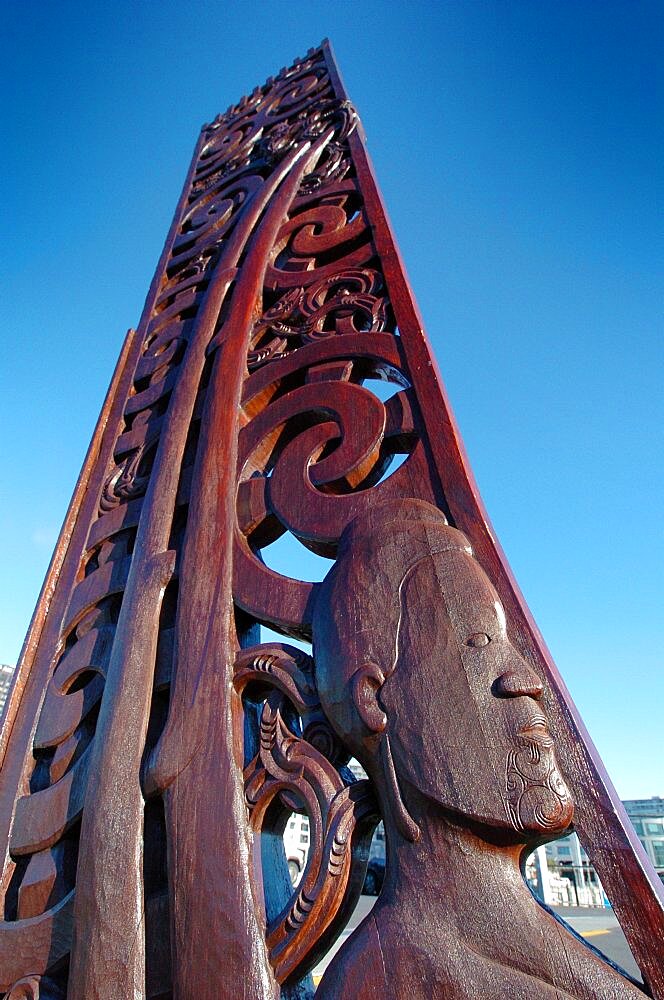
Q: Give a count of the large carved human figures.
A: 1